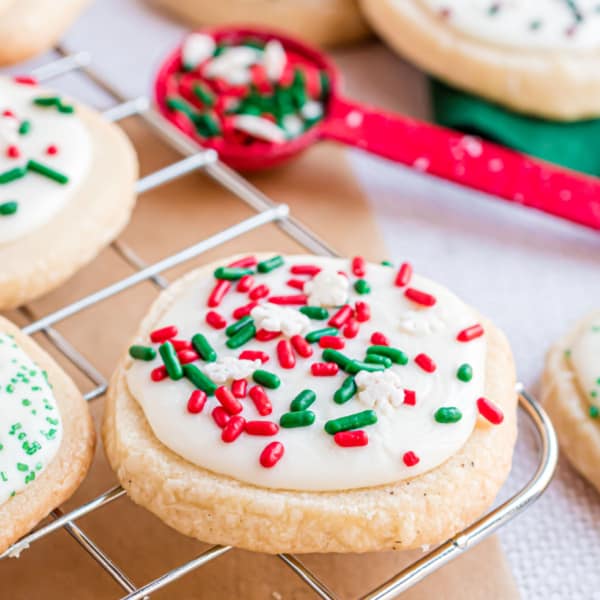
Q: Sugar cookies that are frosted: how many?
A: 5